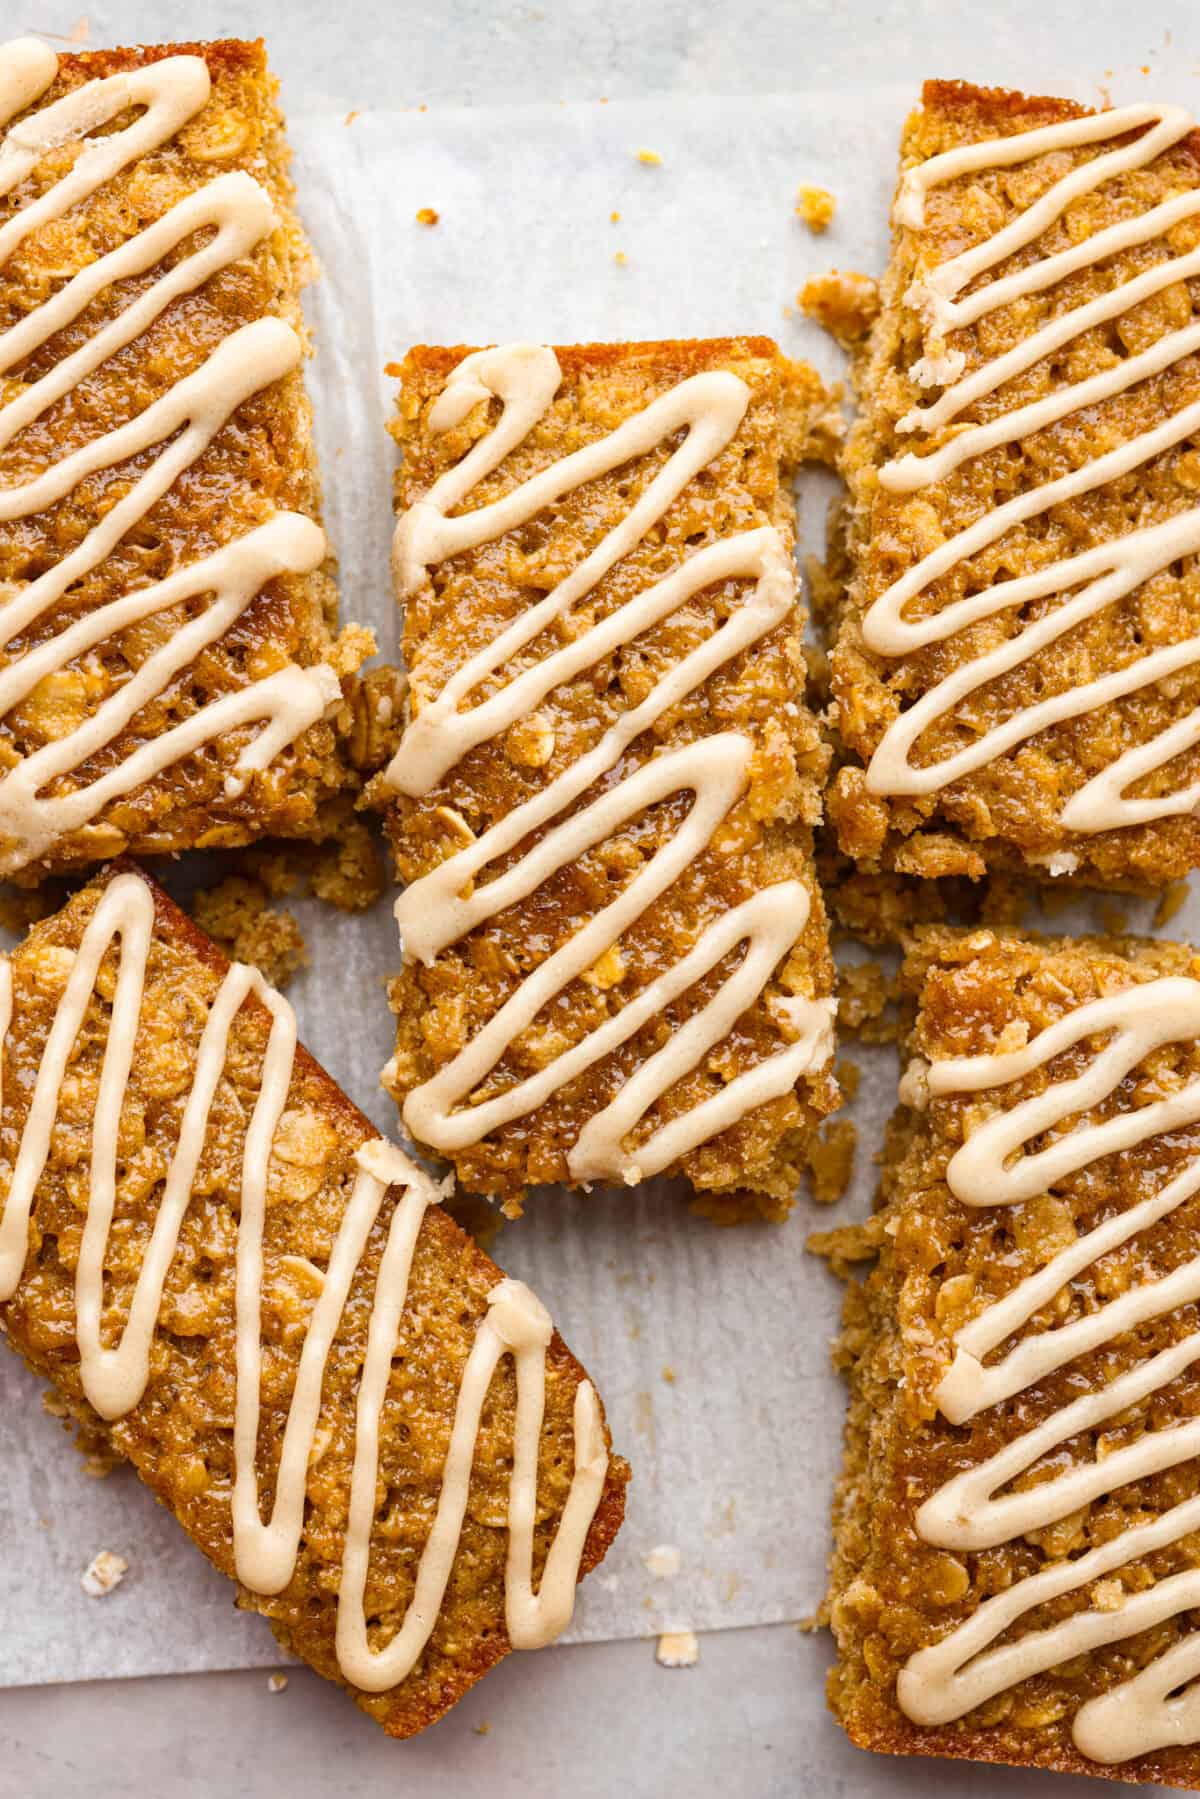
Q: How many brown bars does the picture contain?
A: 5